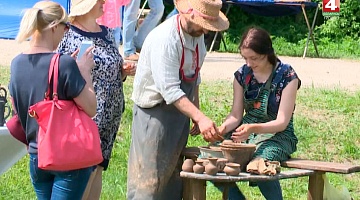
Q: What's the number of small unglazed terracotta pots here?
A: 4